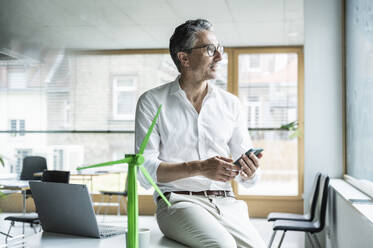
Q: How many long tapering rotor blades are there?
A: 3